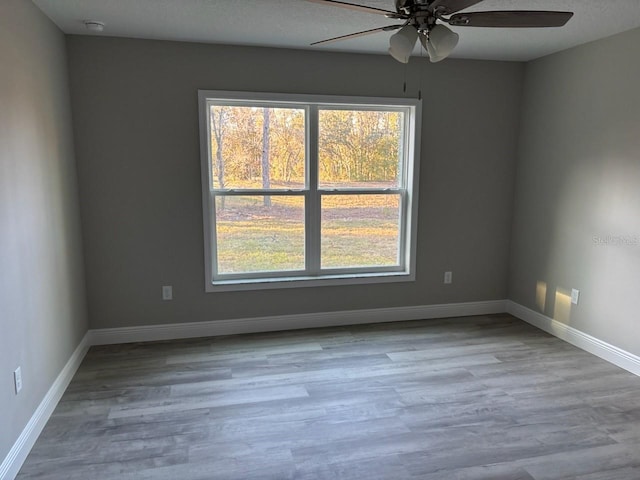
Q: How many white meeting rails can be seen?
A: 2